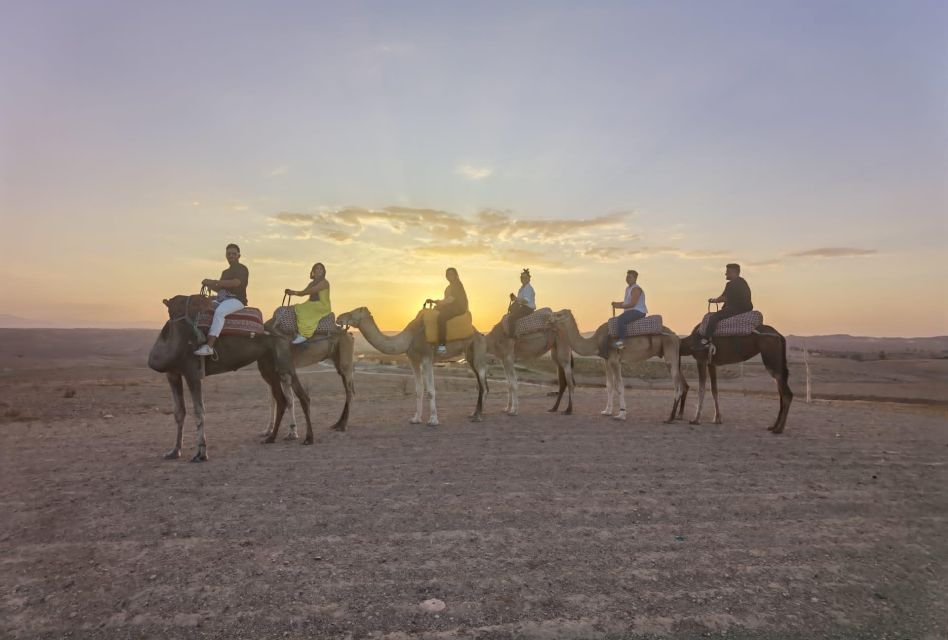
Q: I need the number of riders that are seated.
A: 6